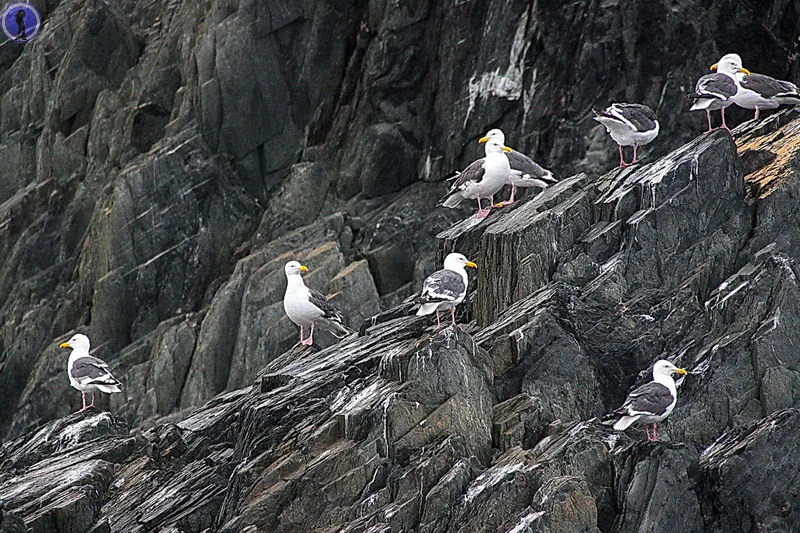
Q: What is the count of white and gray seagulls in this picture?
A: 9